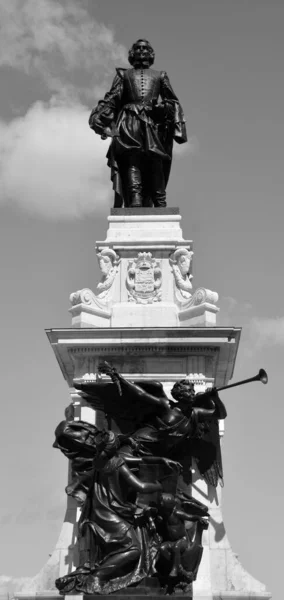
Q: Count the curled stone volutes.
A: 2